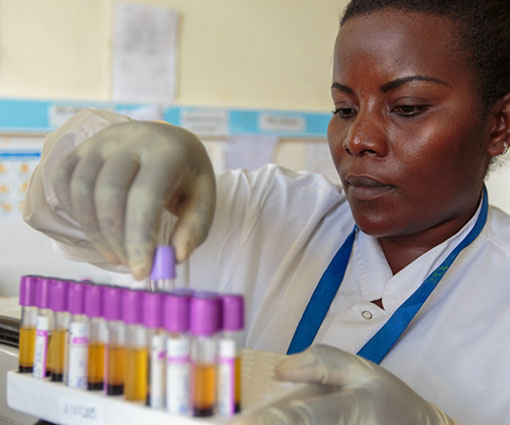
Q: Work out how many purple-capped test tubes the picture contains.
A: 12